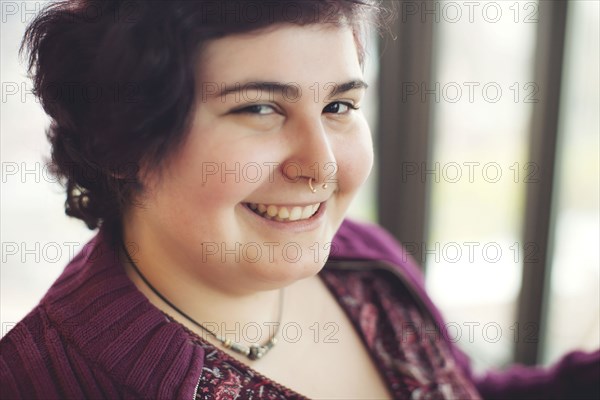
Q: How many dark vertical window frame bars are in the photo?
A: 2